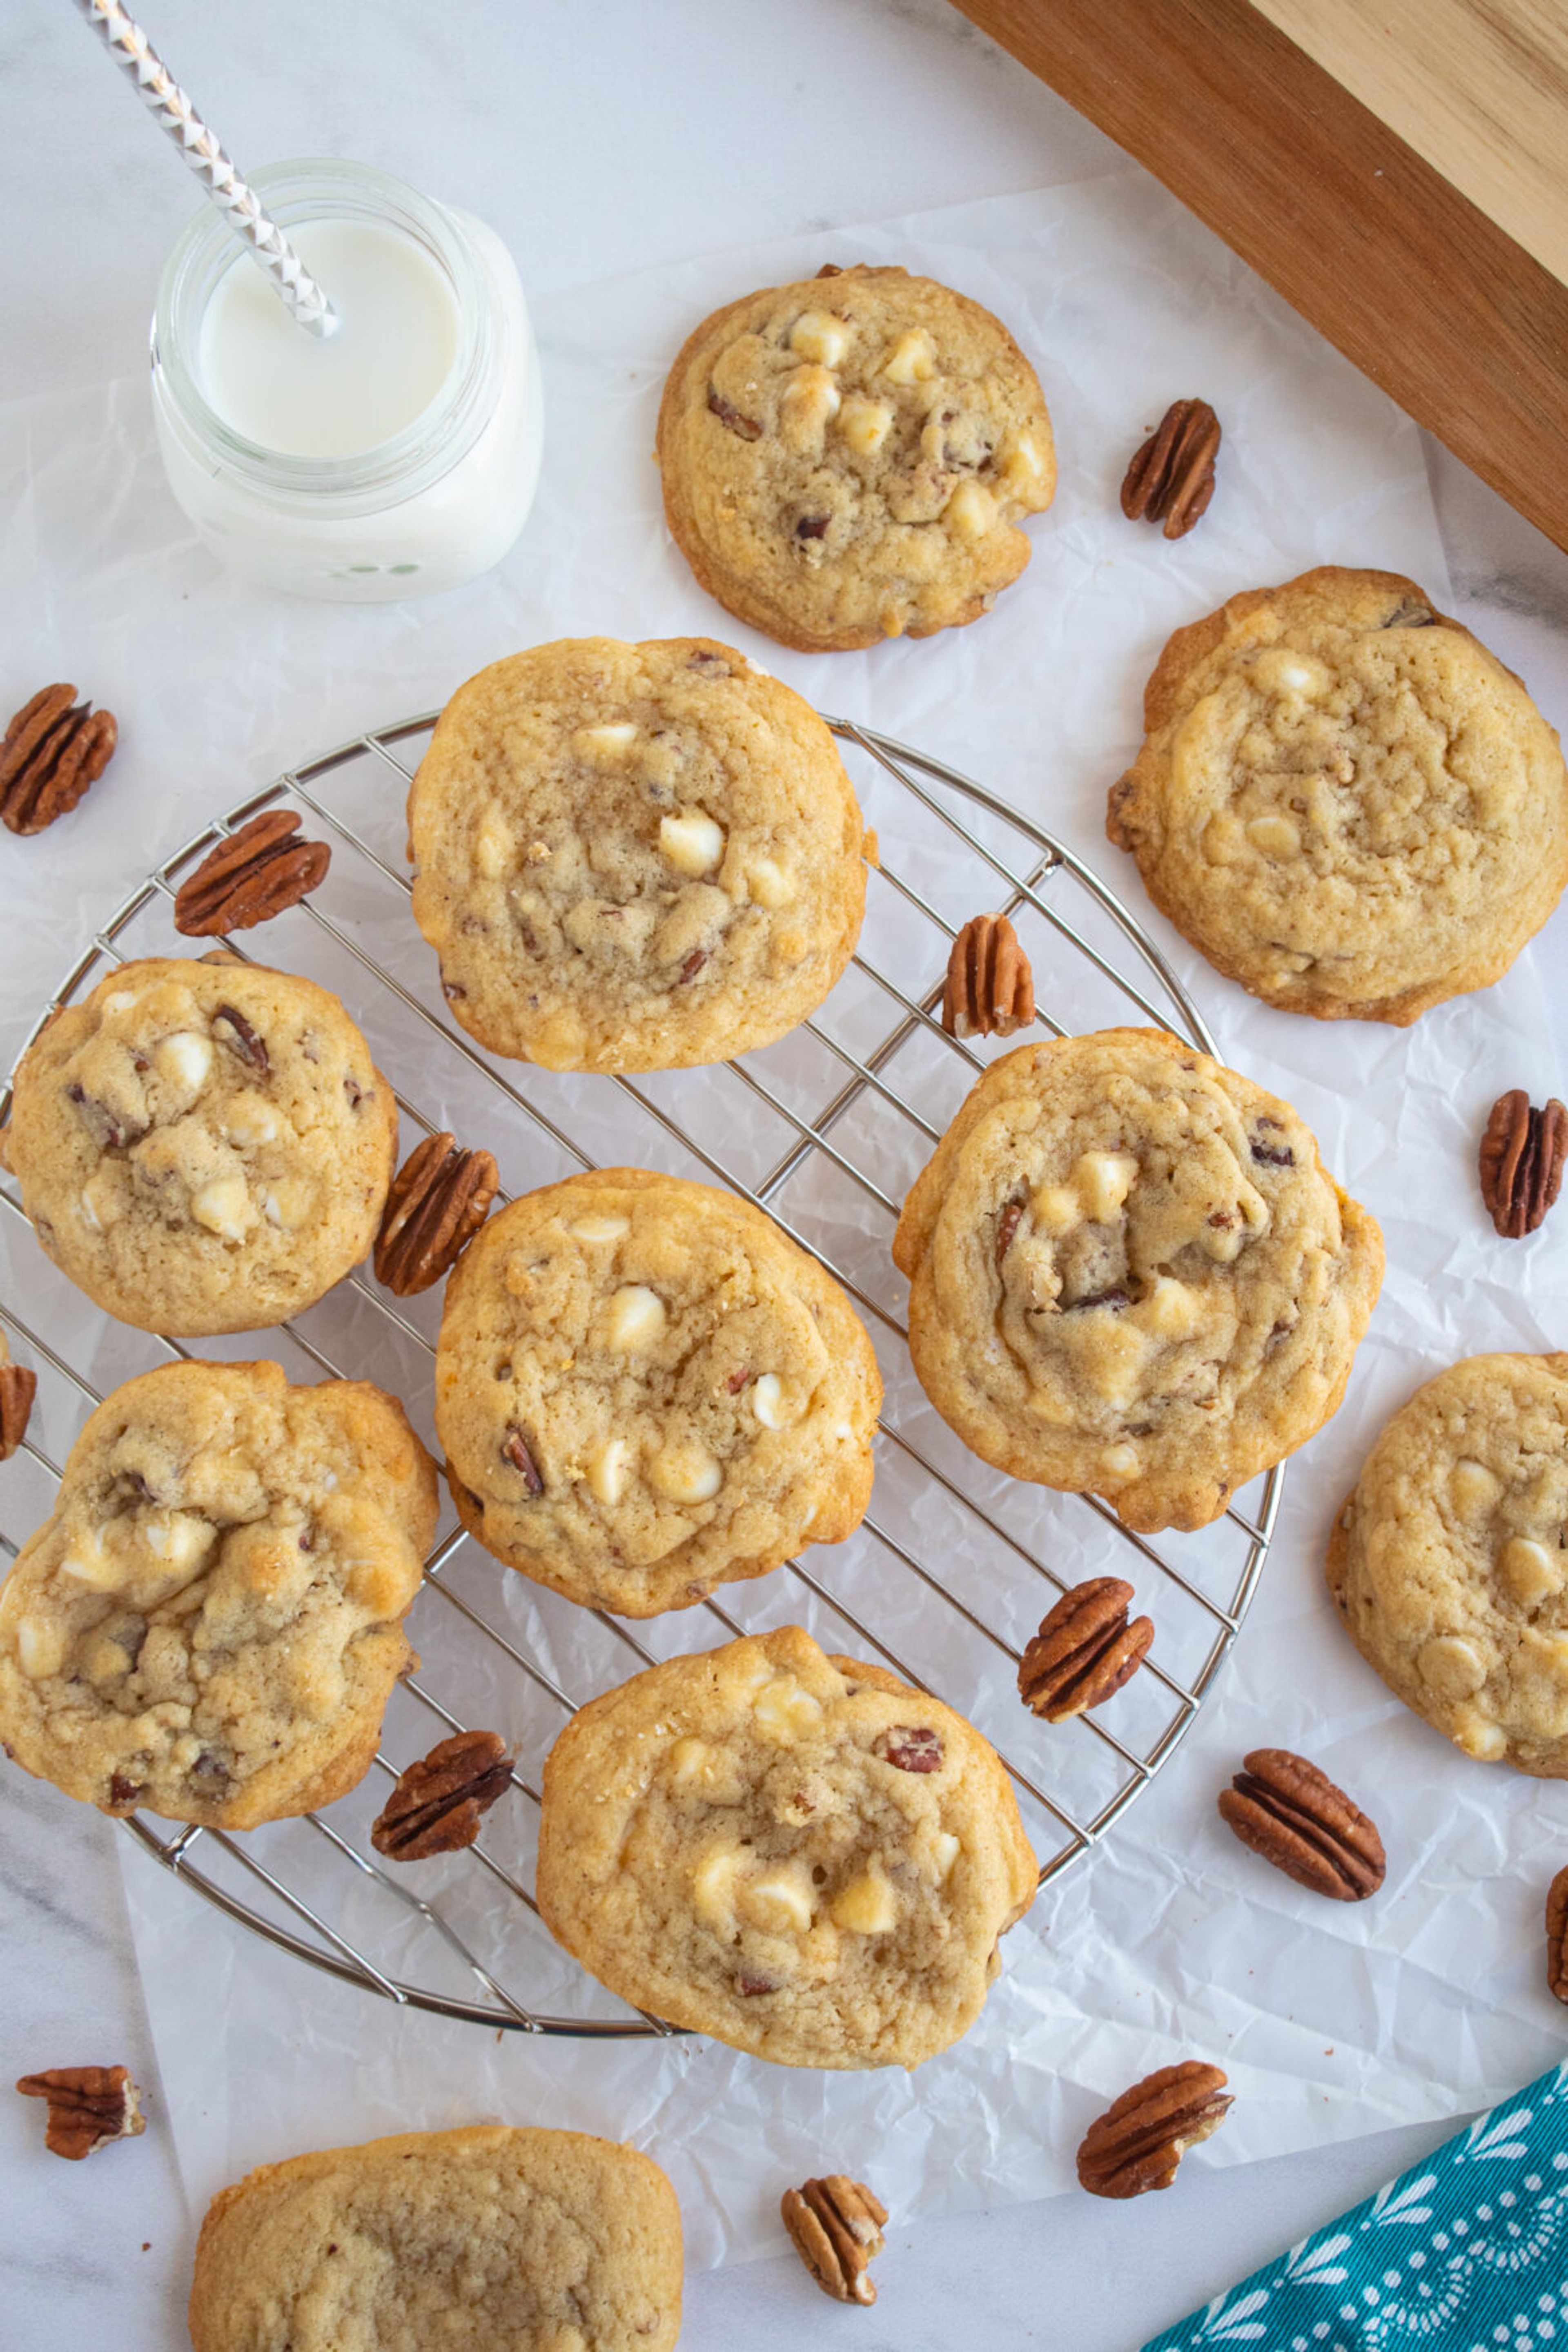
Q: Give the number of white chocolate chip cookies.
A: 10